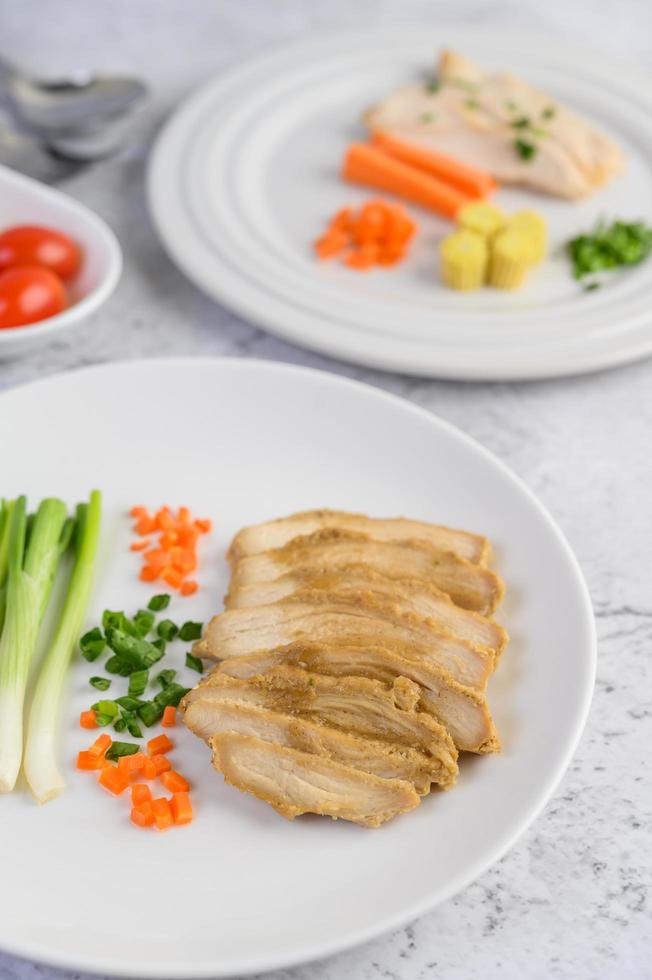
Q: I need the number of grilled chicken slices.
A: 8